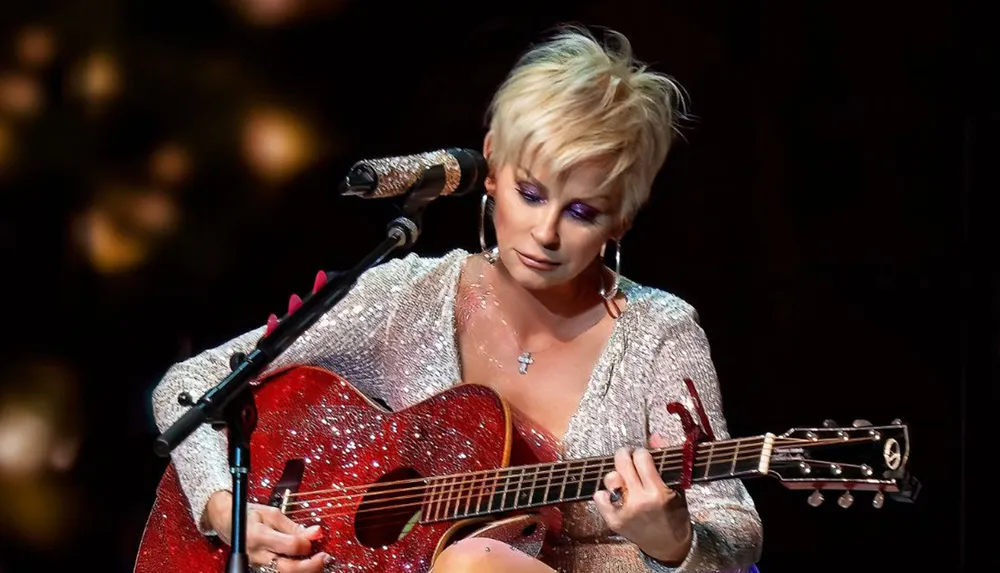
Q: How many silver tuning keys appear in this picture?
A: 6